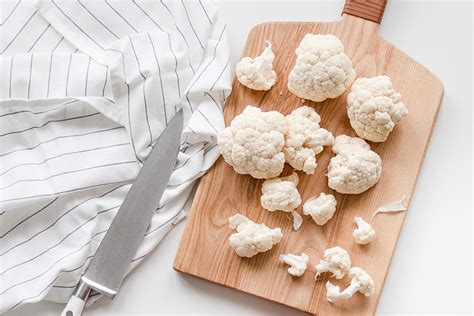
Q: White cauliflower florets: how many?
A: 13